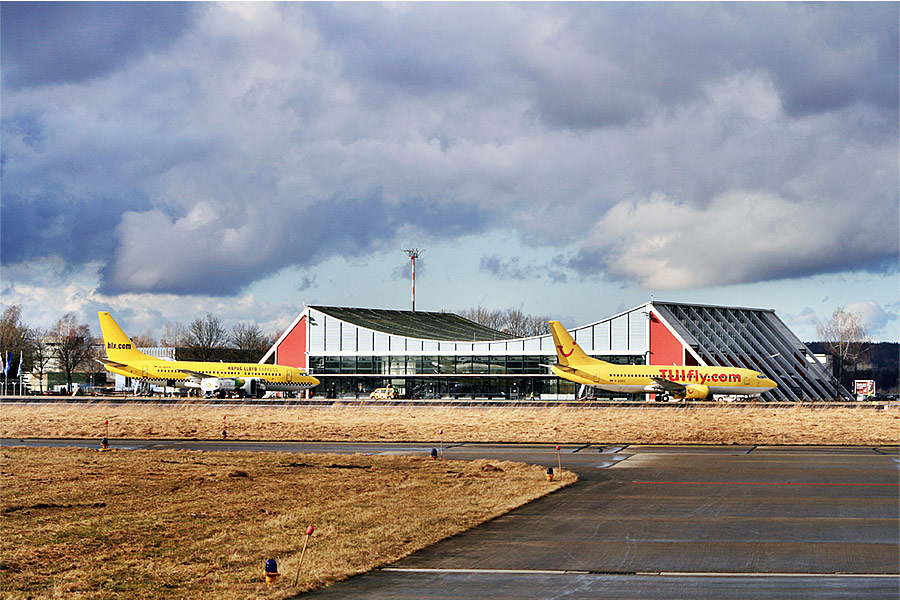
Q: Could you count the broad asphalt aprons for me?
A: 1